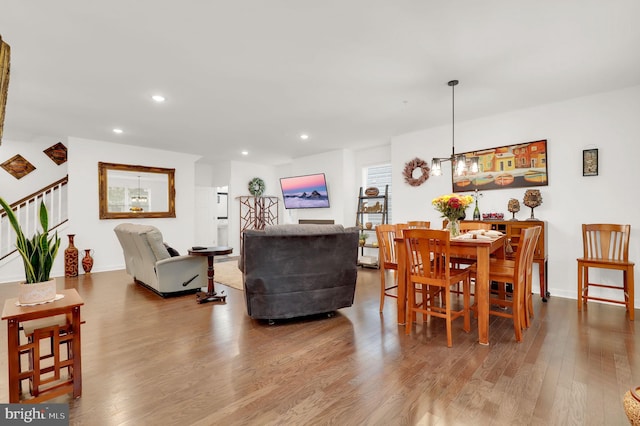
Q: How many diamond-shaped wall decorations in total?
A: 2